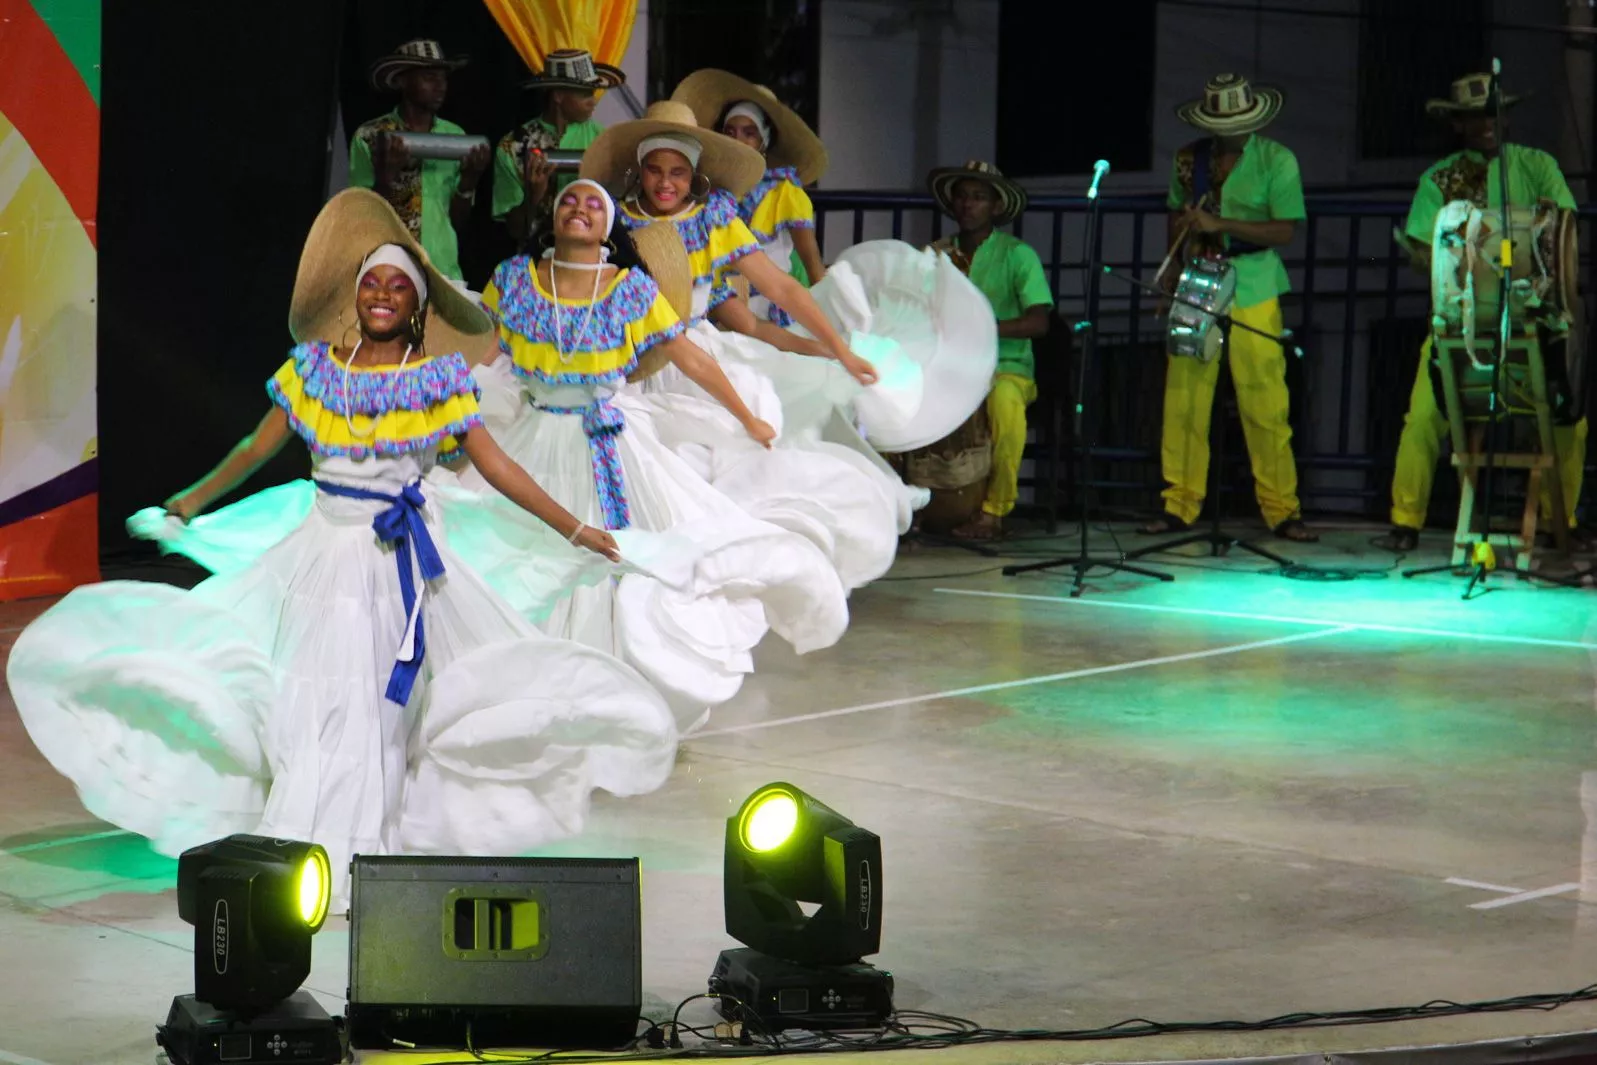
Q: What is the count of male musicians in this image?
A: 5